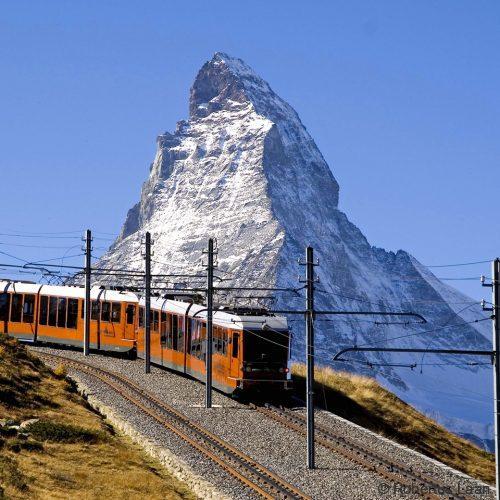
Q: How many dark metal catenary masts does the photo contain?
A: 5